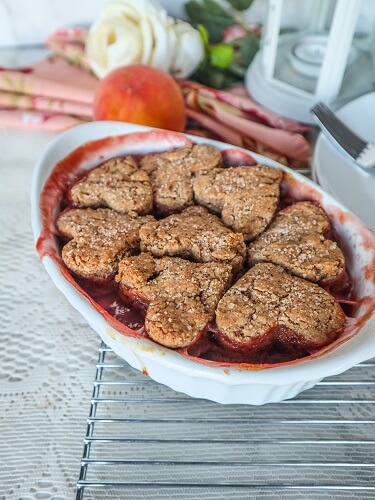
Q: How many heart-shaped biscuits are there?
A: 8